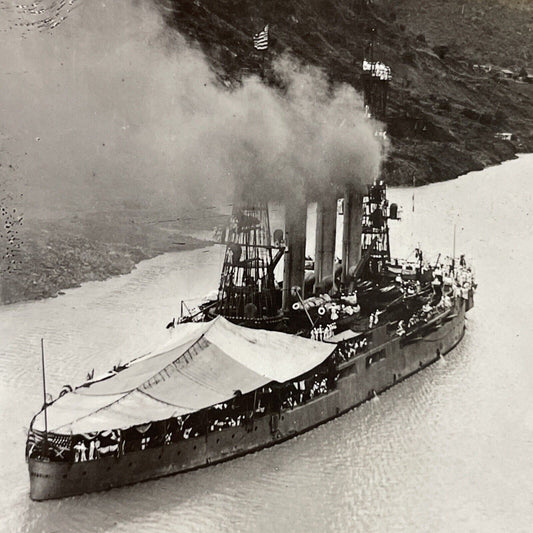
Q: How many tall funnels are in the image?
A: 3